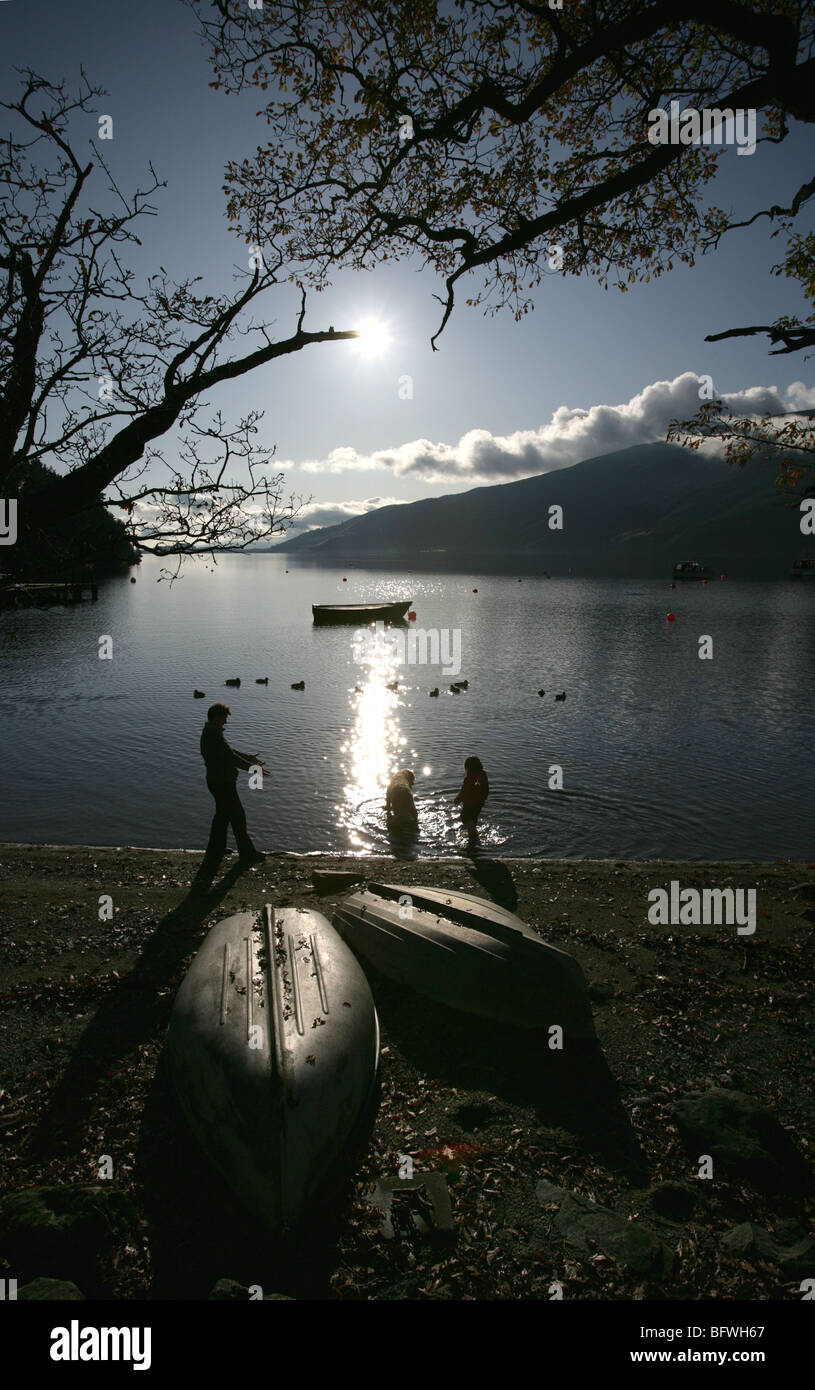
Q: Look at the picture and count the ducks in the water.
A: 11